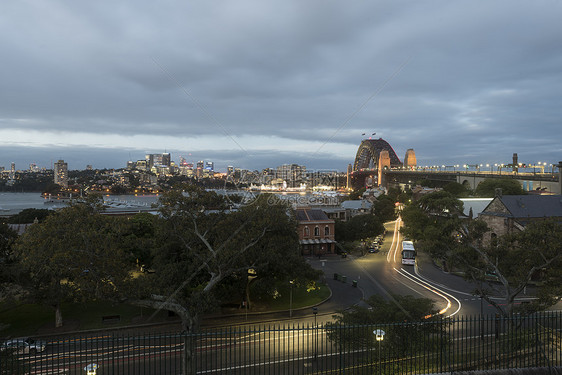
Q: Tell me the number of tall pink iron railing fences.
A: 0